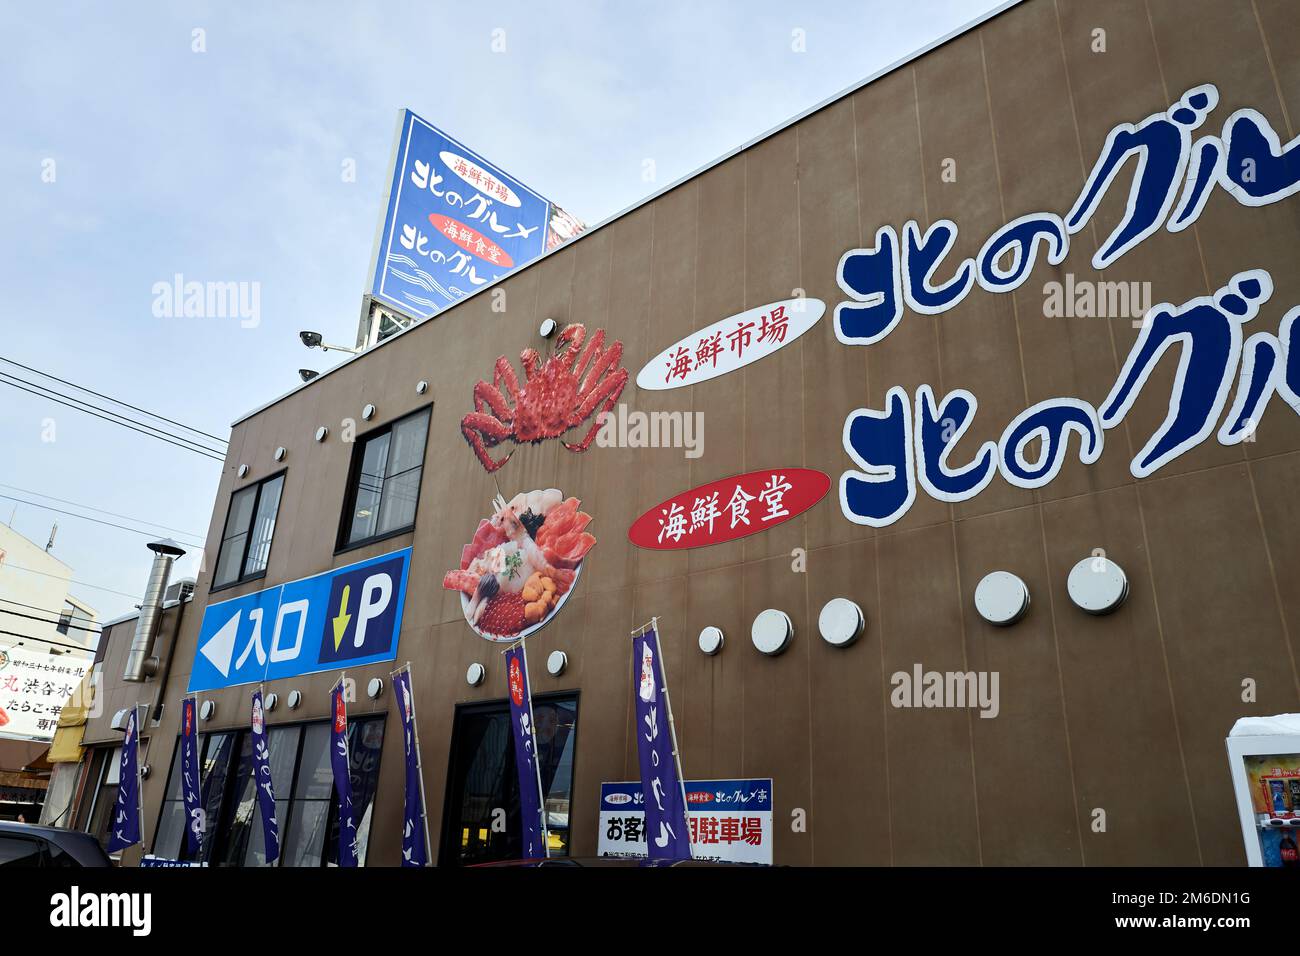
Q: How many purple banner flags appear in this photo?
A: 7